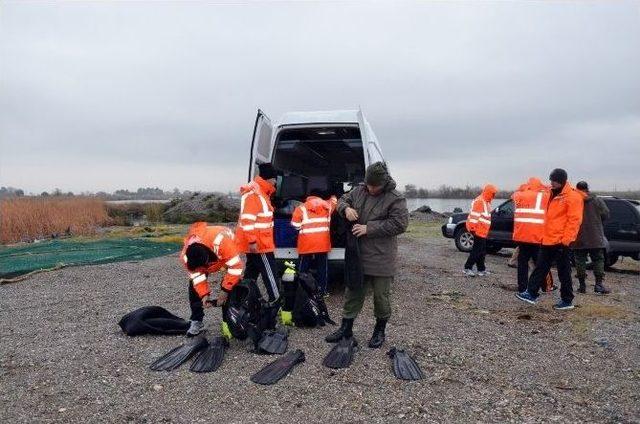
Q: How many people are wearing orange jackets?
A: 6